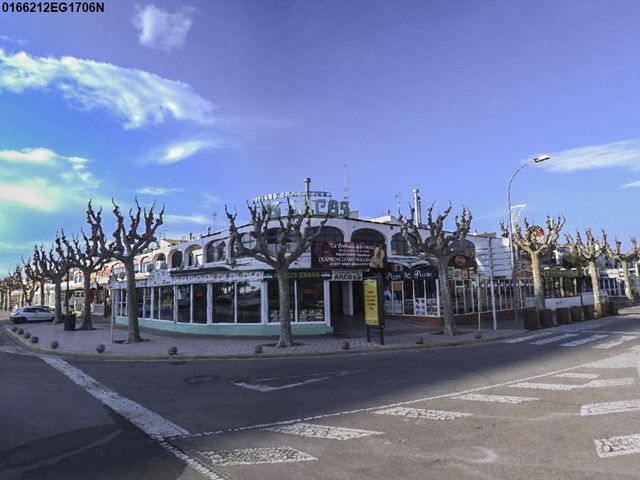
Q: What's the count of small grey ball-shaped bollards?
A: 11